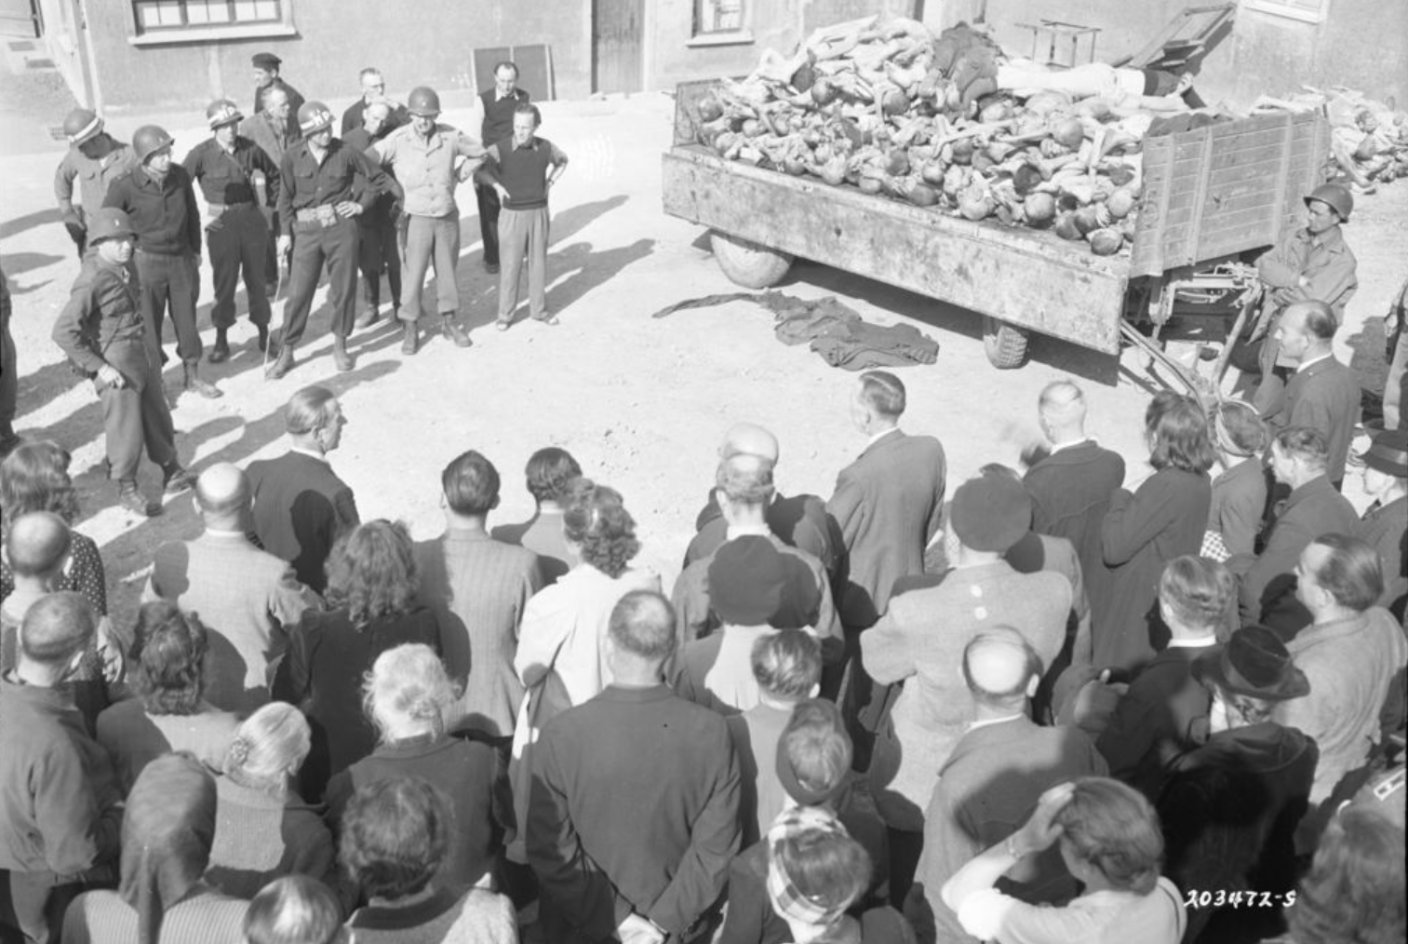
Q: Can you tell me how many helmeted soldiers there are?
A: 7